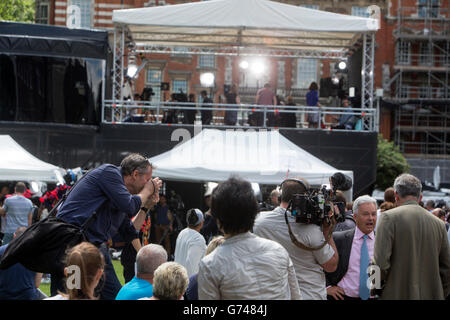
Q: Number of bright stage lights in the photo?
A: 5